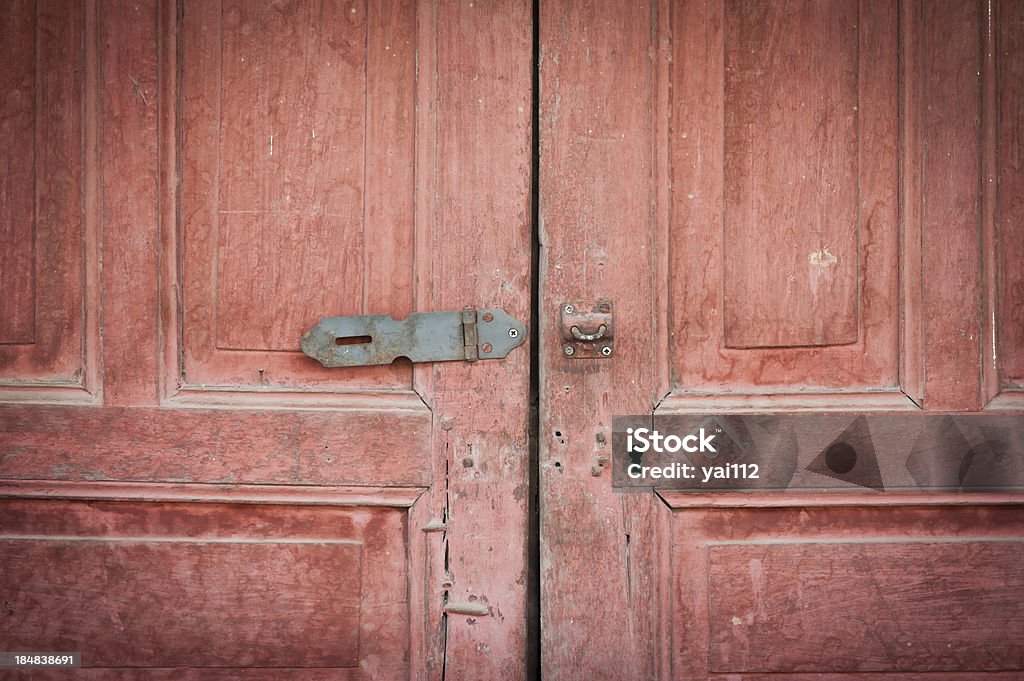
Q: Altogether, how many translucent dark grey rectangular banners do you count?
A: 2